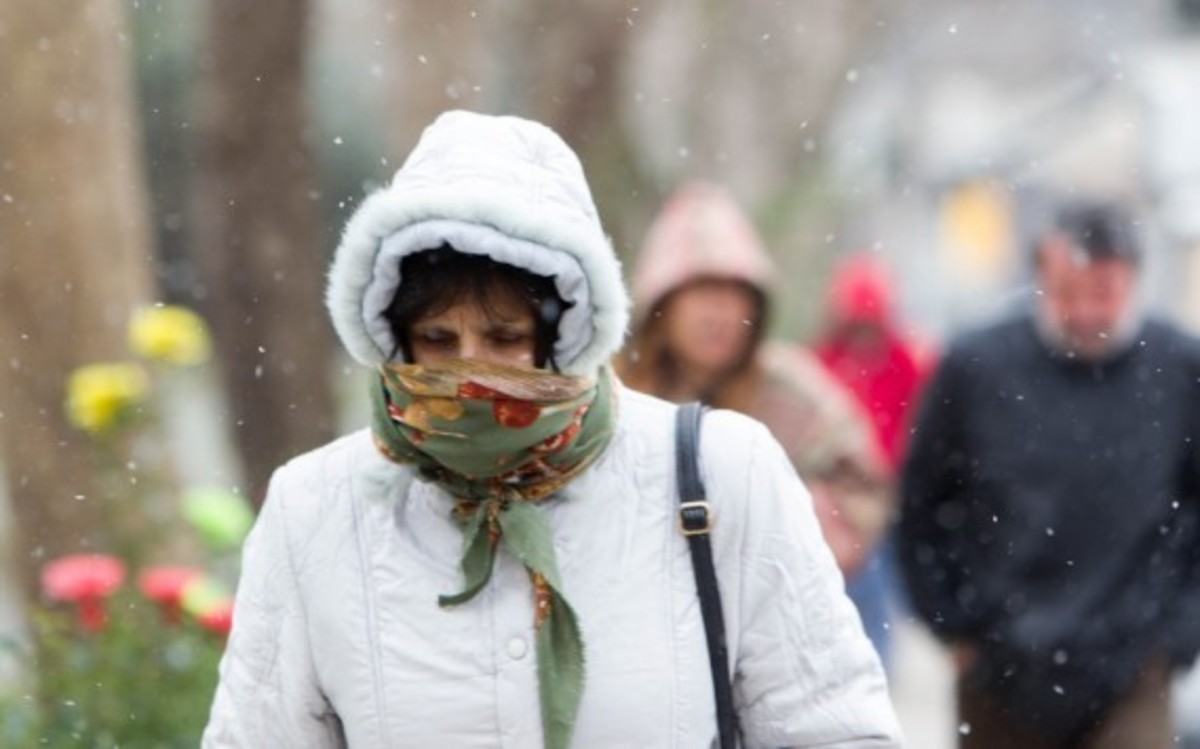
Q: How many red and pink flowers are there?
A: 3